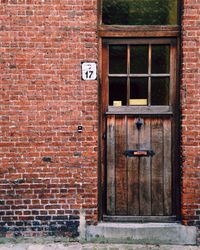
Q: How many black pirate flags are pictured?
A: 0